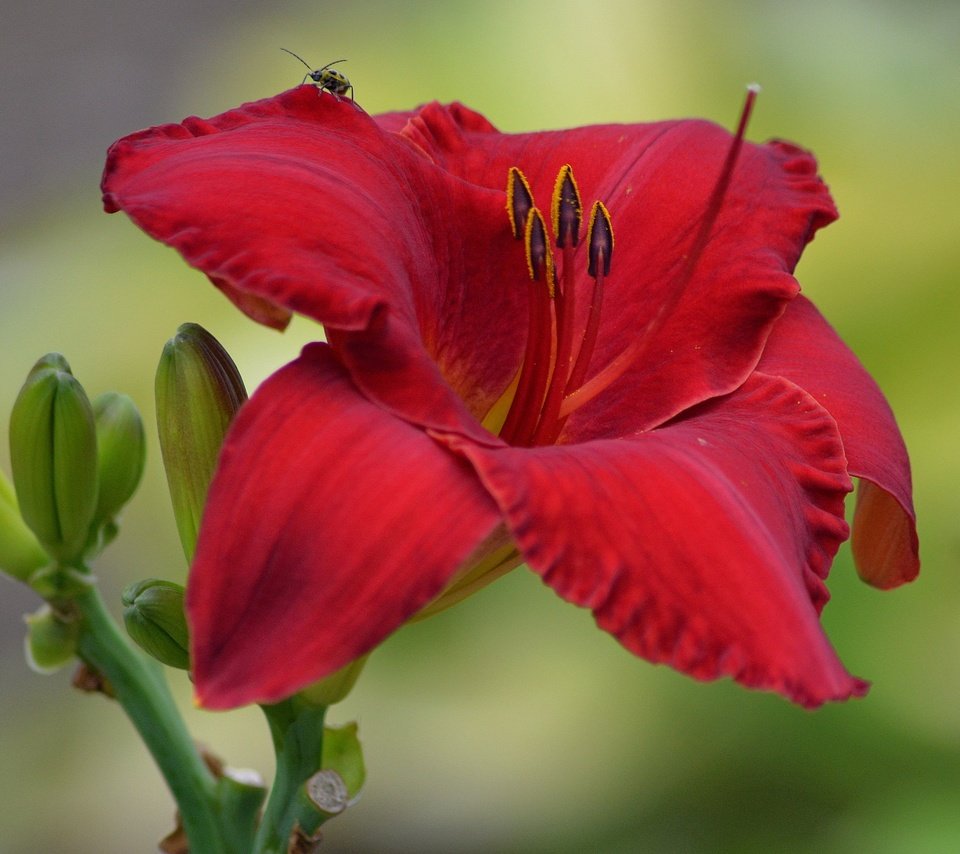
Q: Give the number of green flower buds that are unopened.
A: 5